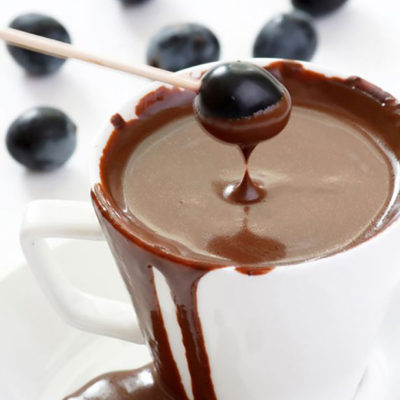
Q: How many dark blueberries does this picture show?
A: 7